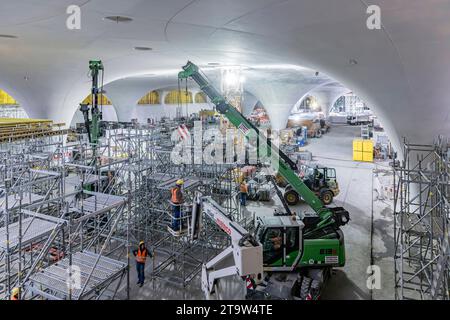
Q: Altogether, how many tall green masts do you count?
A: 2